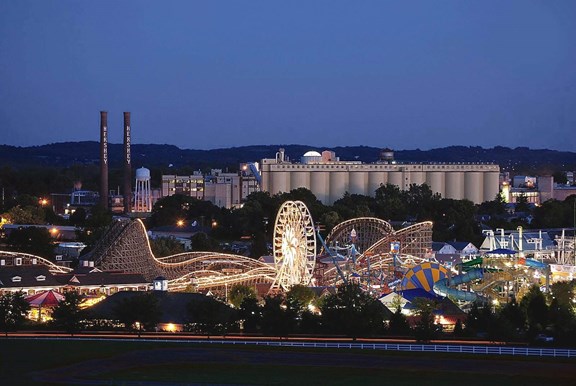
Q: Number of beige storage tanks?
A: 12